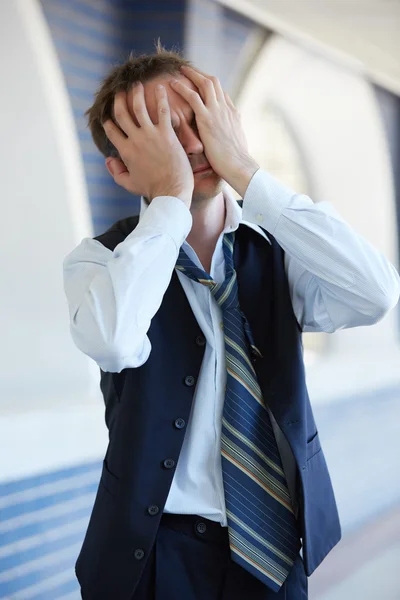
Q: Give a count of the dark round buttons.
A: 7